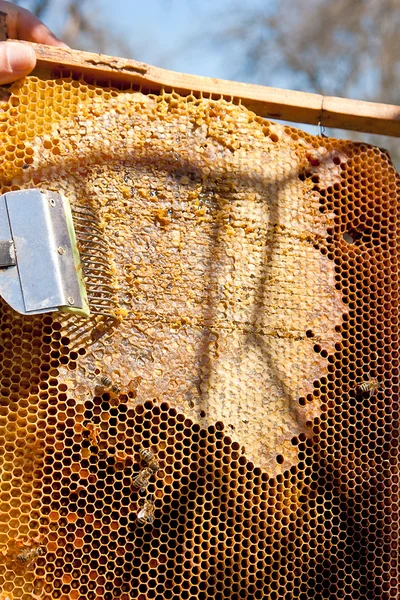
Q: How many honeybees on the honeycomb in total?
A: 6